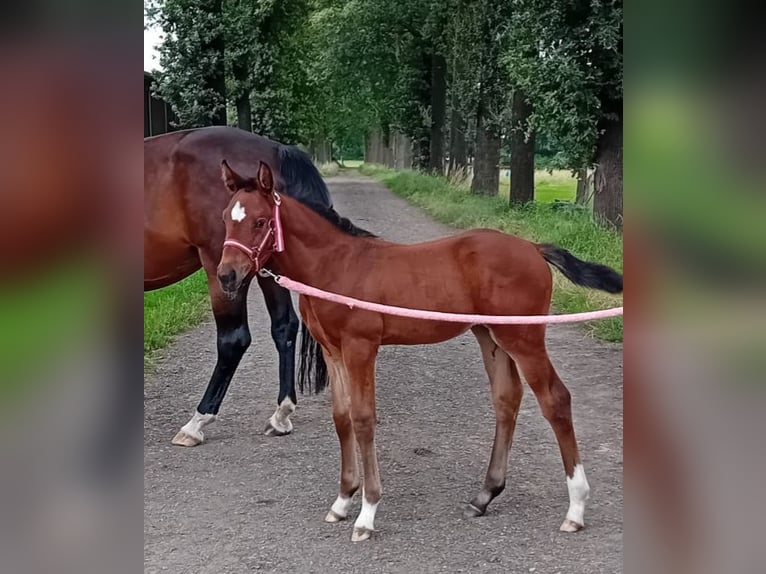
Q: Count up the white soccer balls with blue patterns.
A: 0